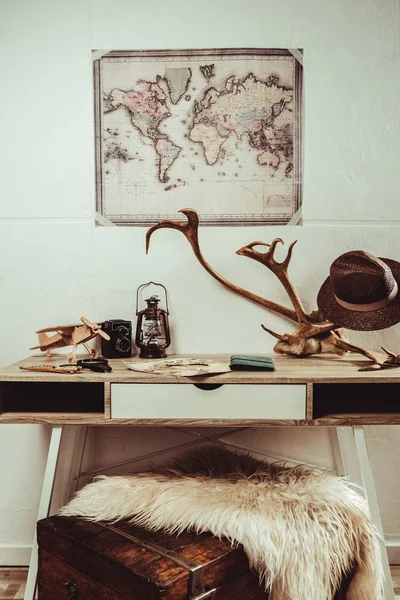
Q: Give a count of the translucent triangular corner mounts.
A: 4